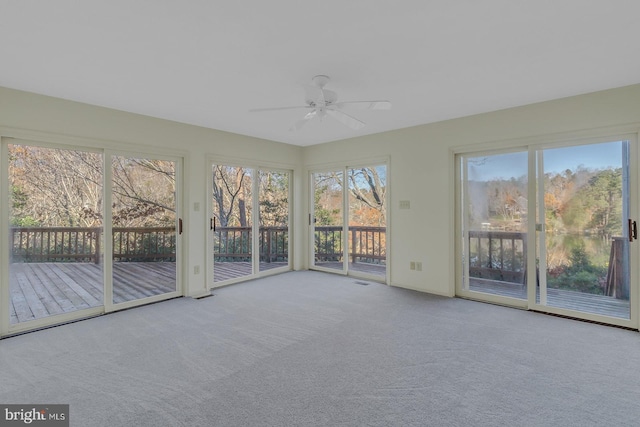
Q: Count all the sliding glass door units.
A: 4